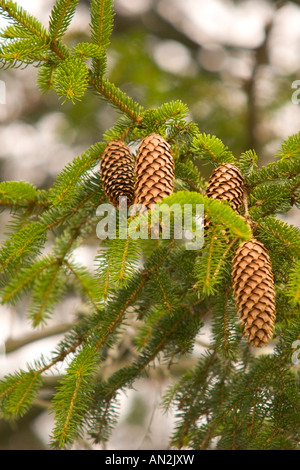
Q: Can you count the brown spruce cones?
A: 4